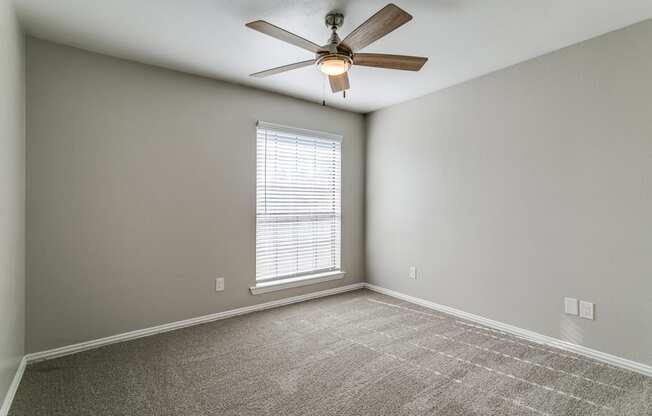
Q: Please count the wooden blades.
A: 5